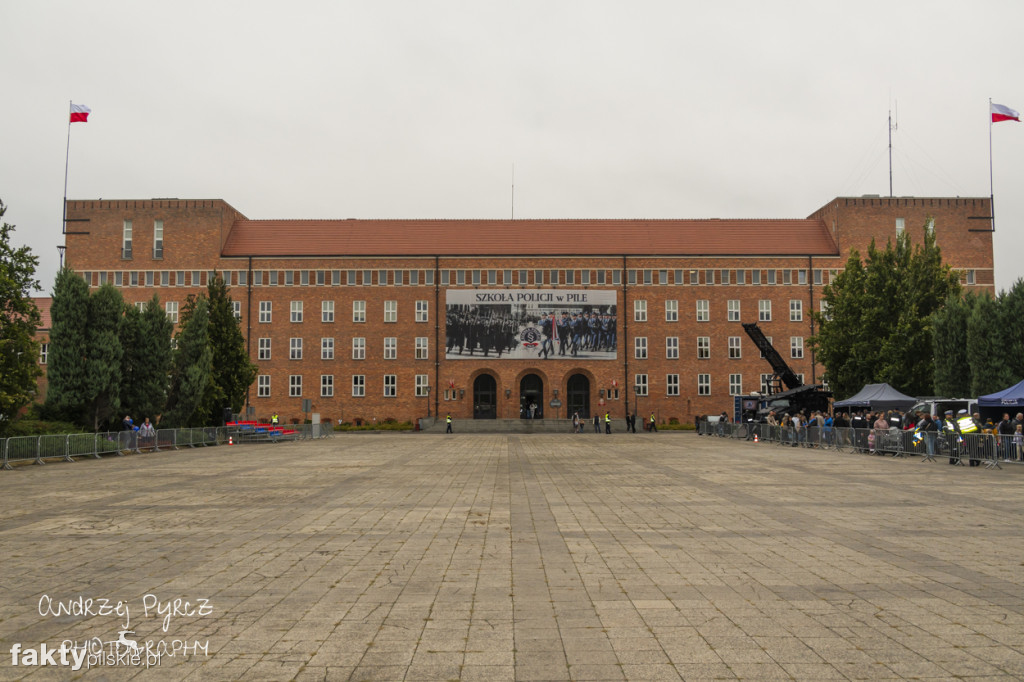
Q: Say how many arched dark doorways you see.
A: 3